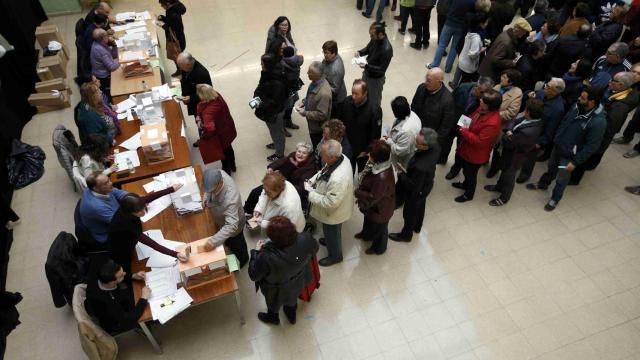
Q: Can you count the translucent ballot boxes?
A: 6